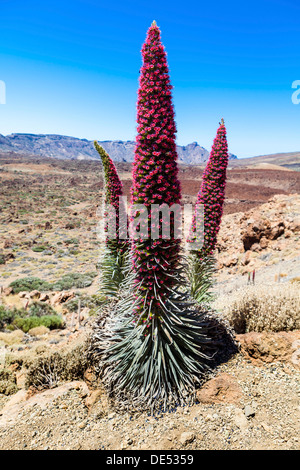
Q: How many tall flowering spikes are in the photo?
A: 3